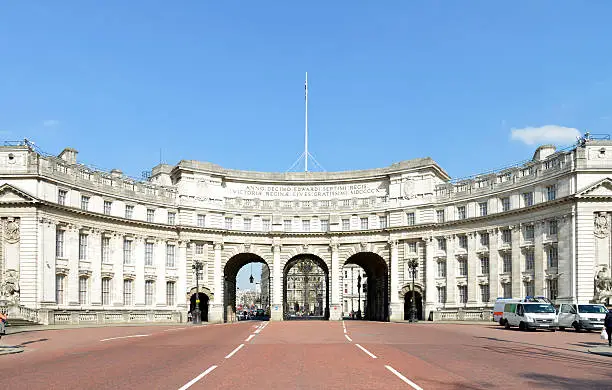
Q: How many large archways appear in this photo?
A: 3